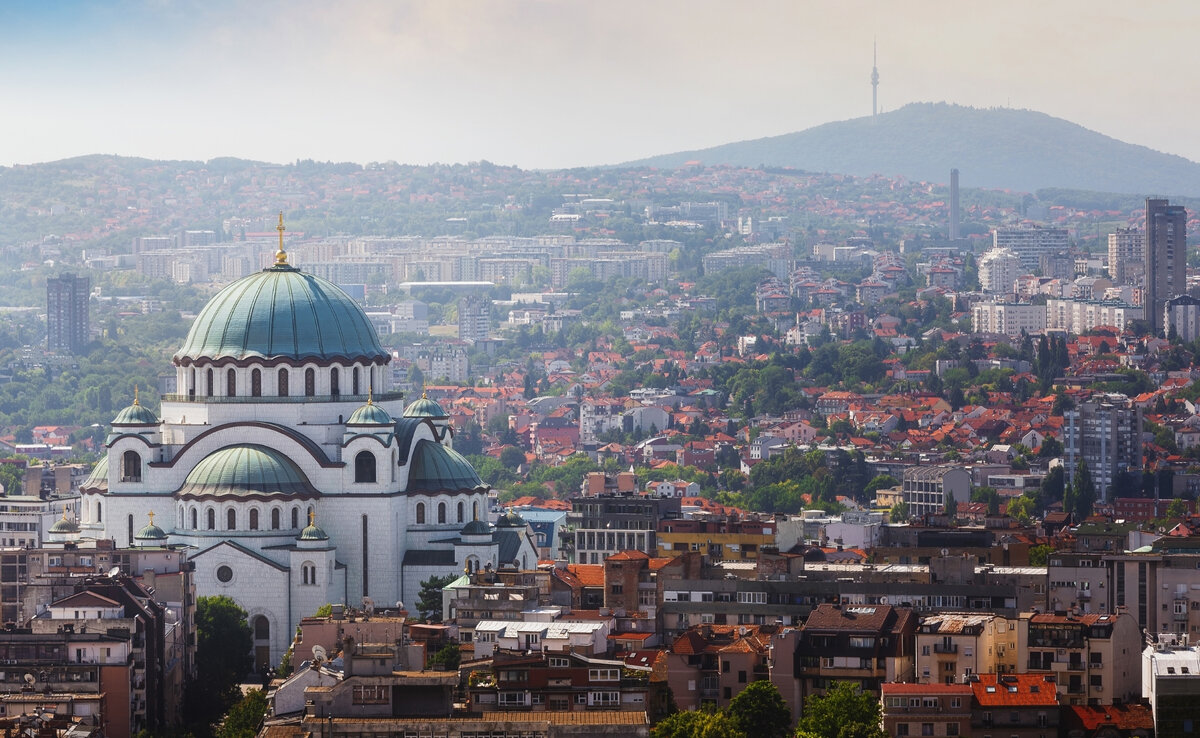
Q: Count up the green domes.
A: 12